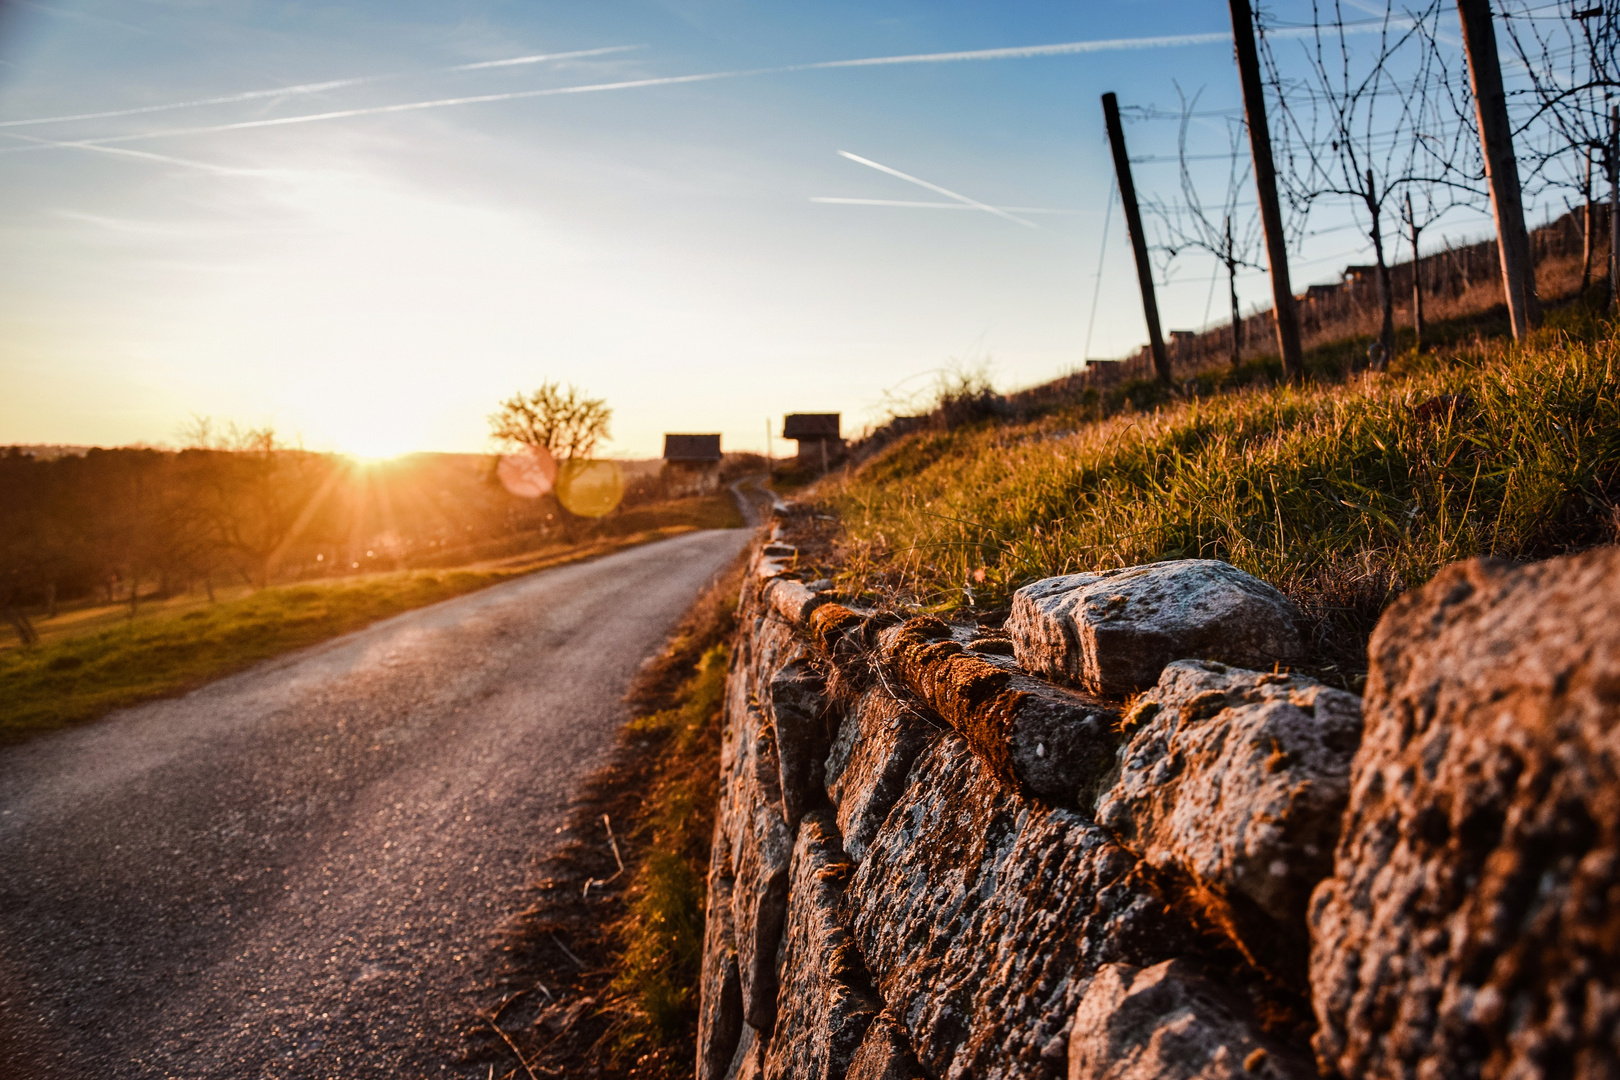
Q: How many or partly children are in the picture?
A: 0